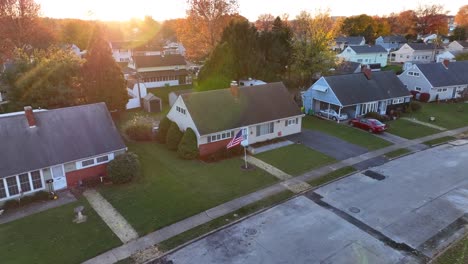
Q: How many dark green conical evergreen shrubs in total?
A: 3